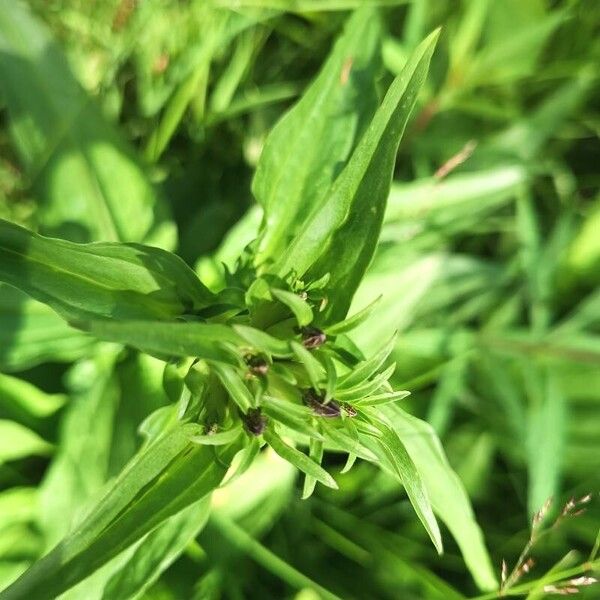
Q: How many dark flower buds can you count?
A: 4